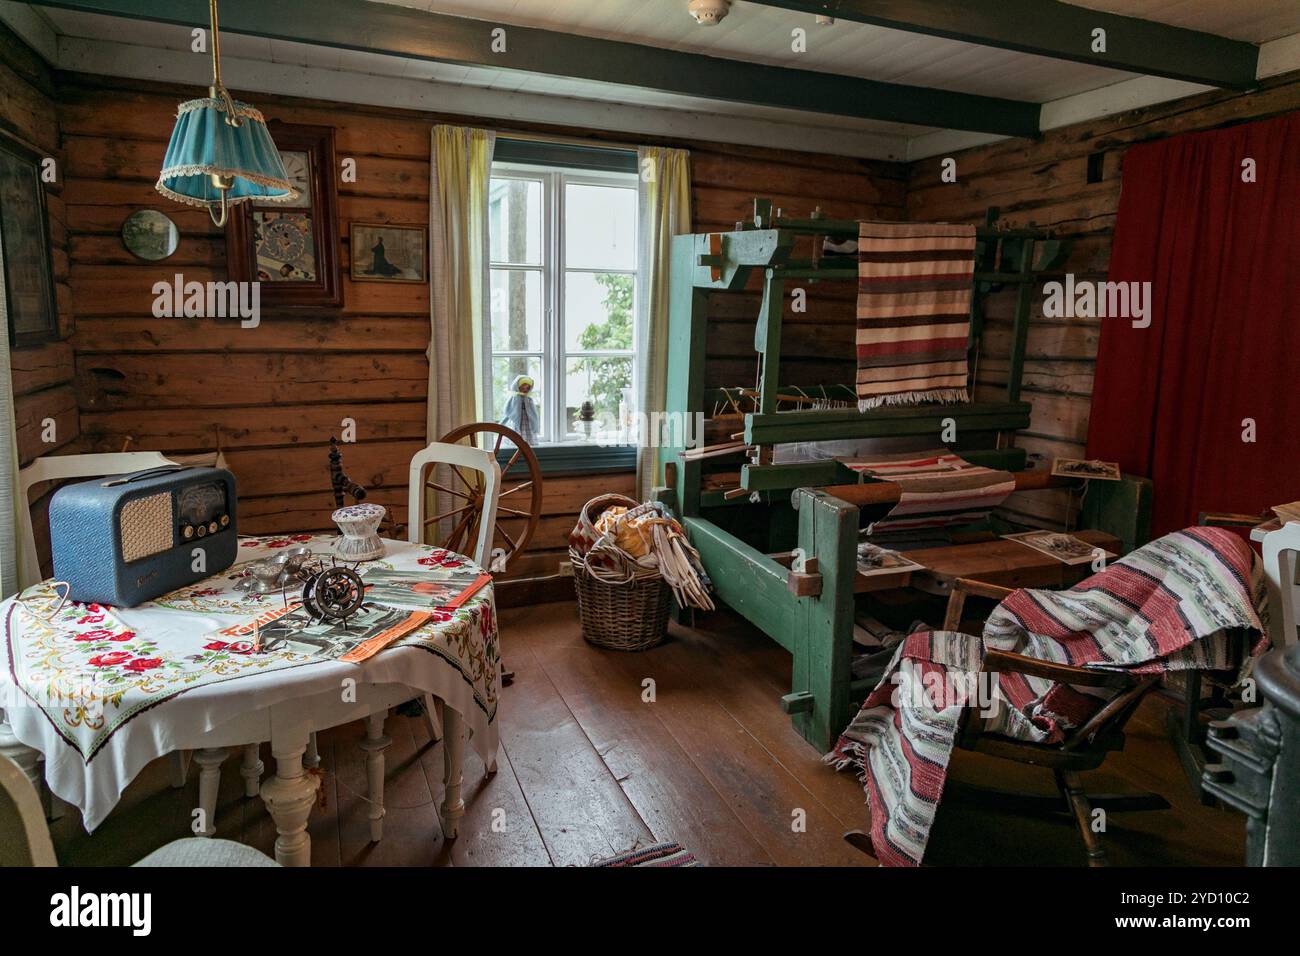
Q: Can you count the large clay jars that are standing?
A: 0